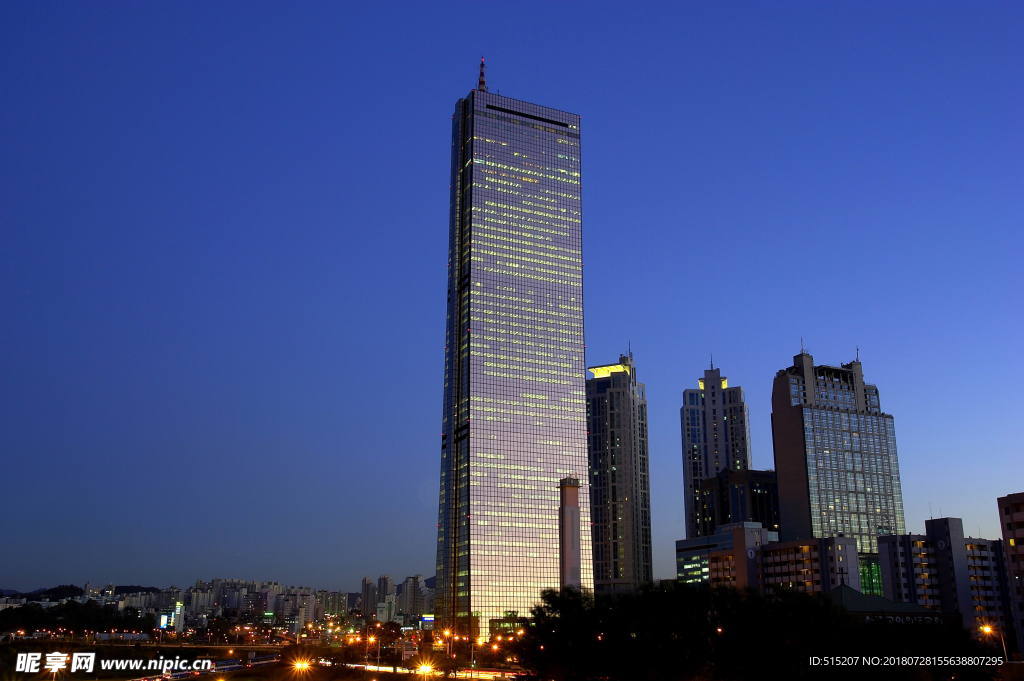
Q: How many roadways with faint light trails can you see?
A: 2